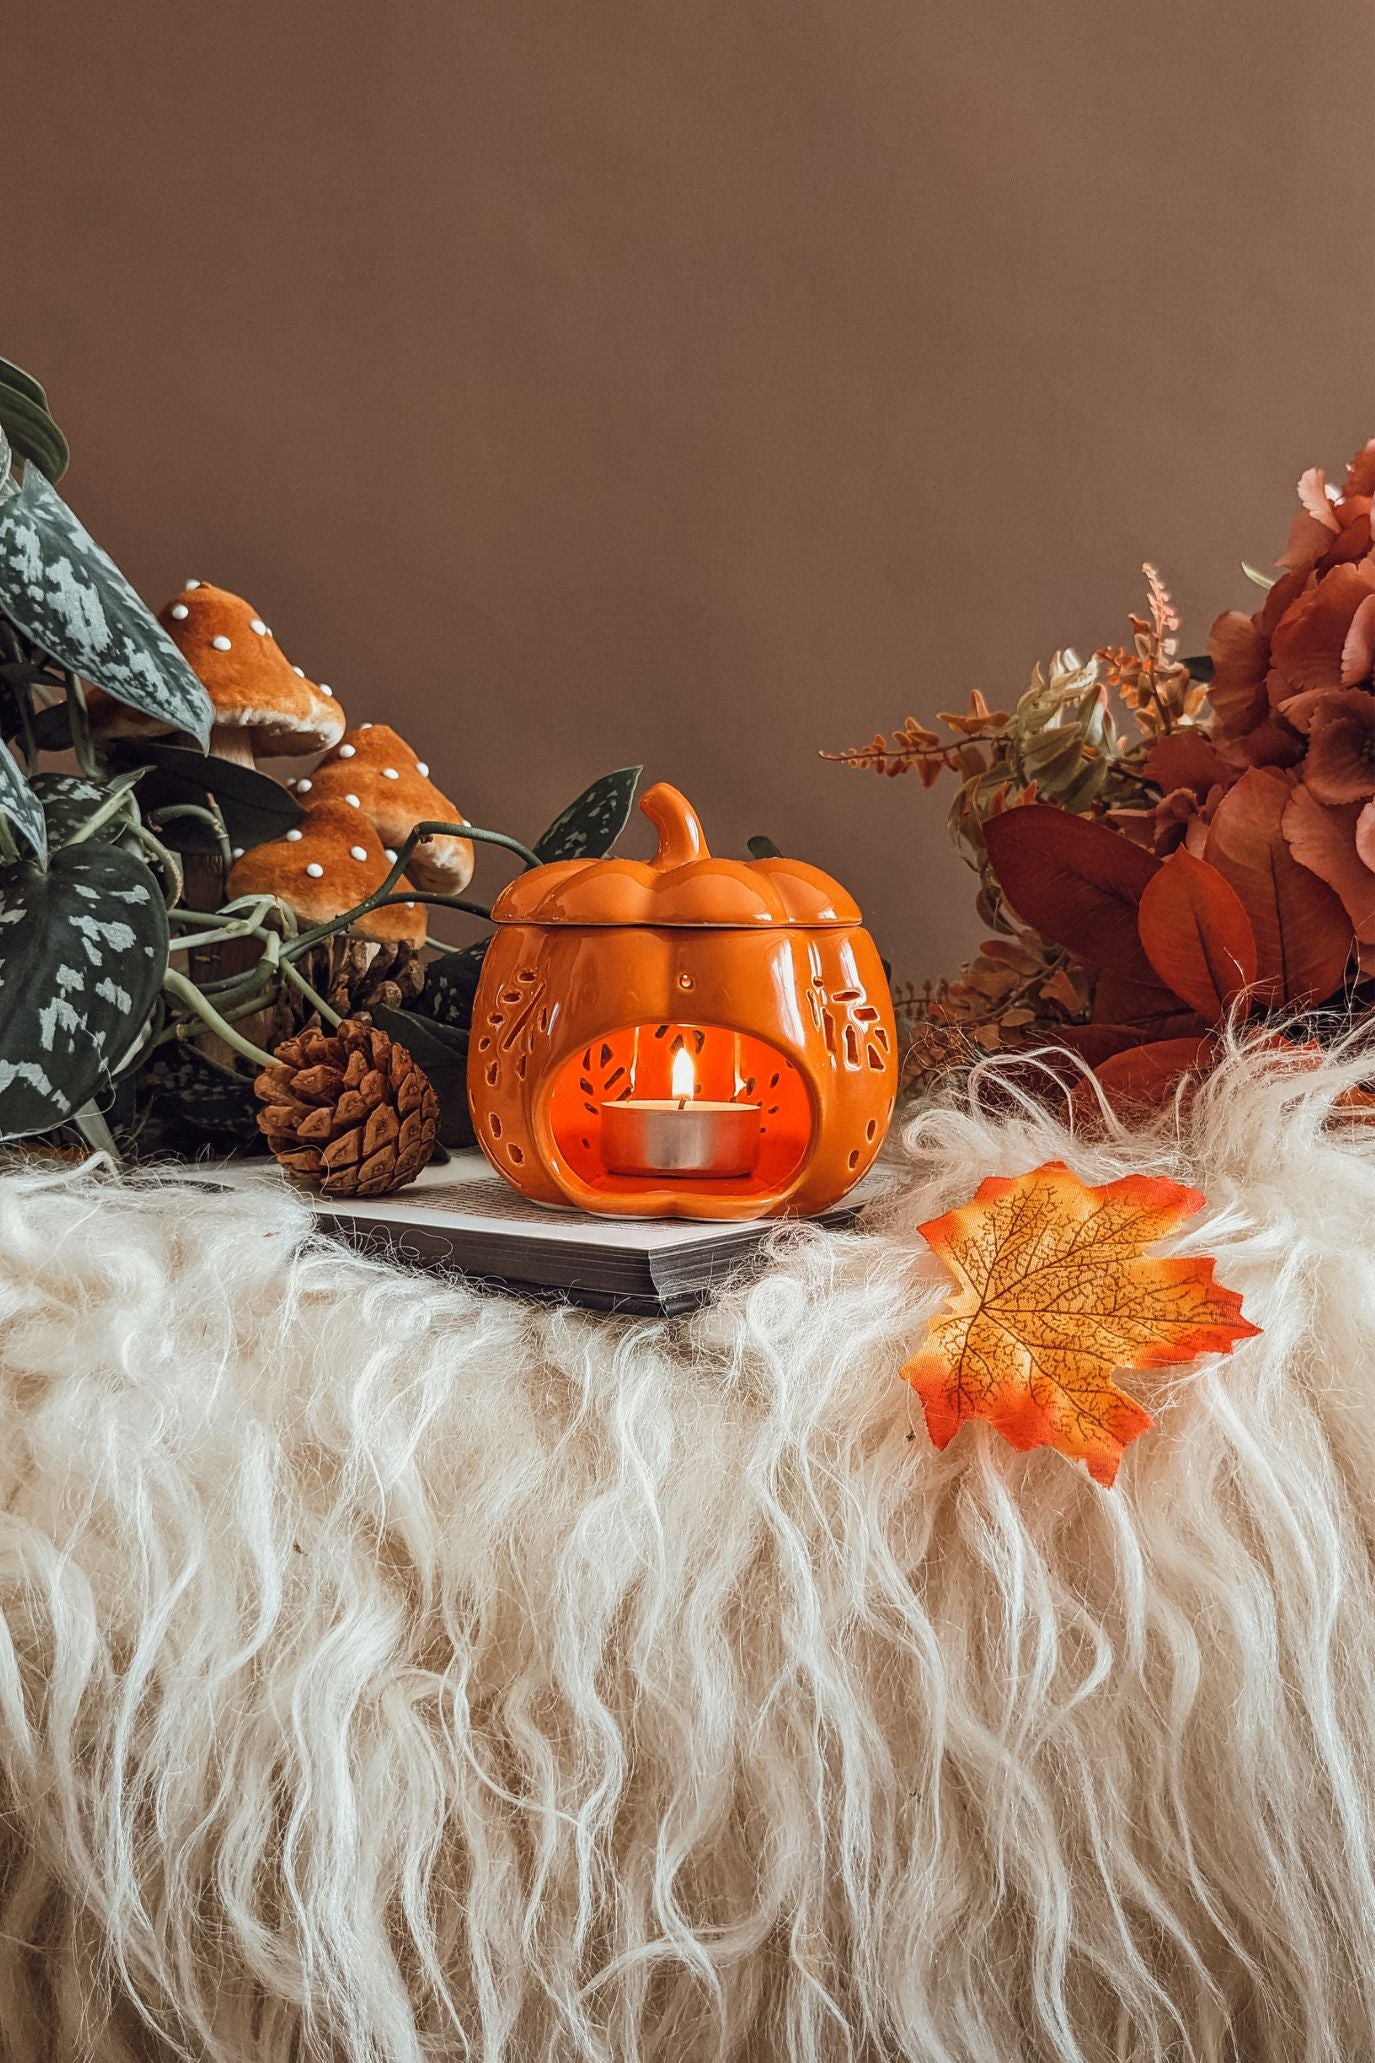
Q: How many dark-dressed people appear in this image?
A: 0